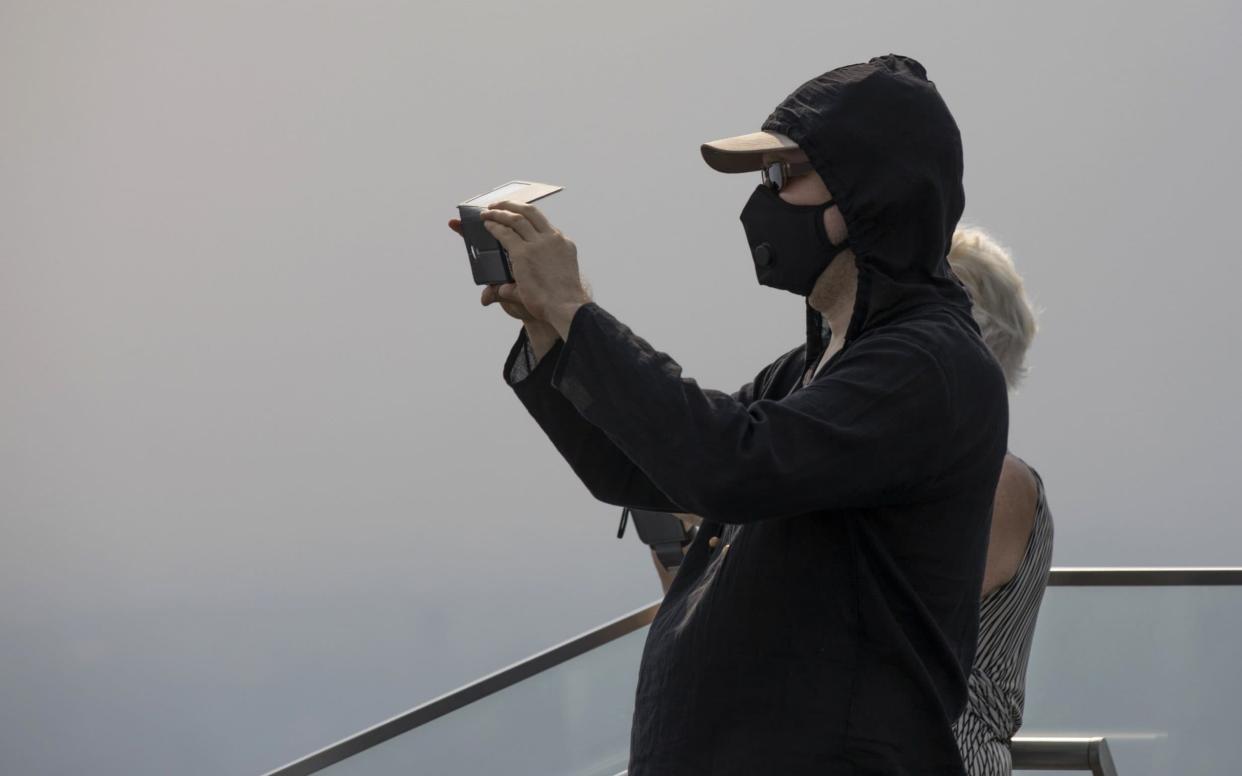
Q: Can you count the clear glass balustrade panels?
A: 2